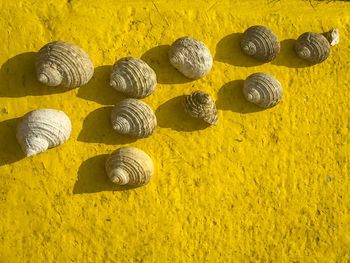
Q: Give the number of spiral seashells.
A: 10